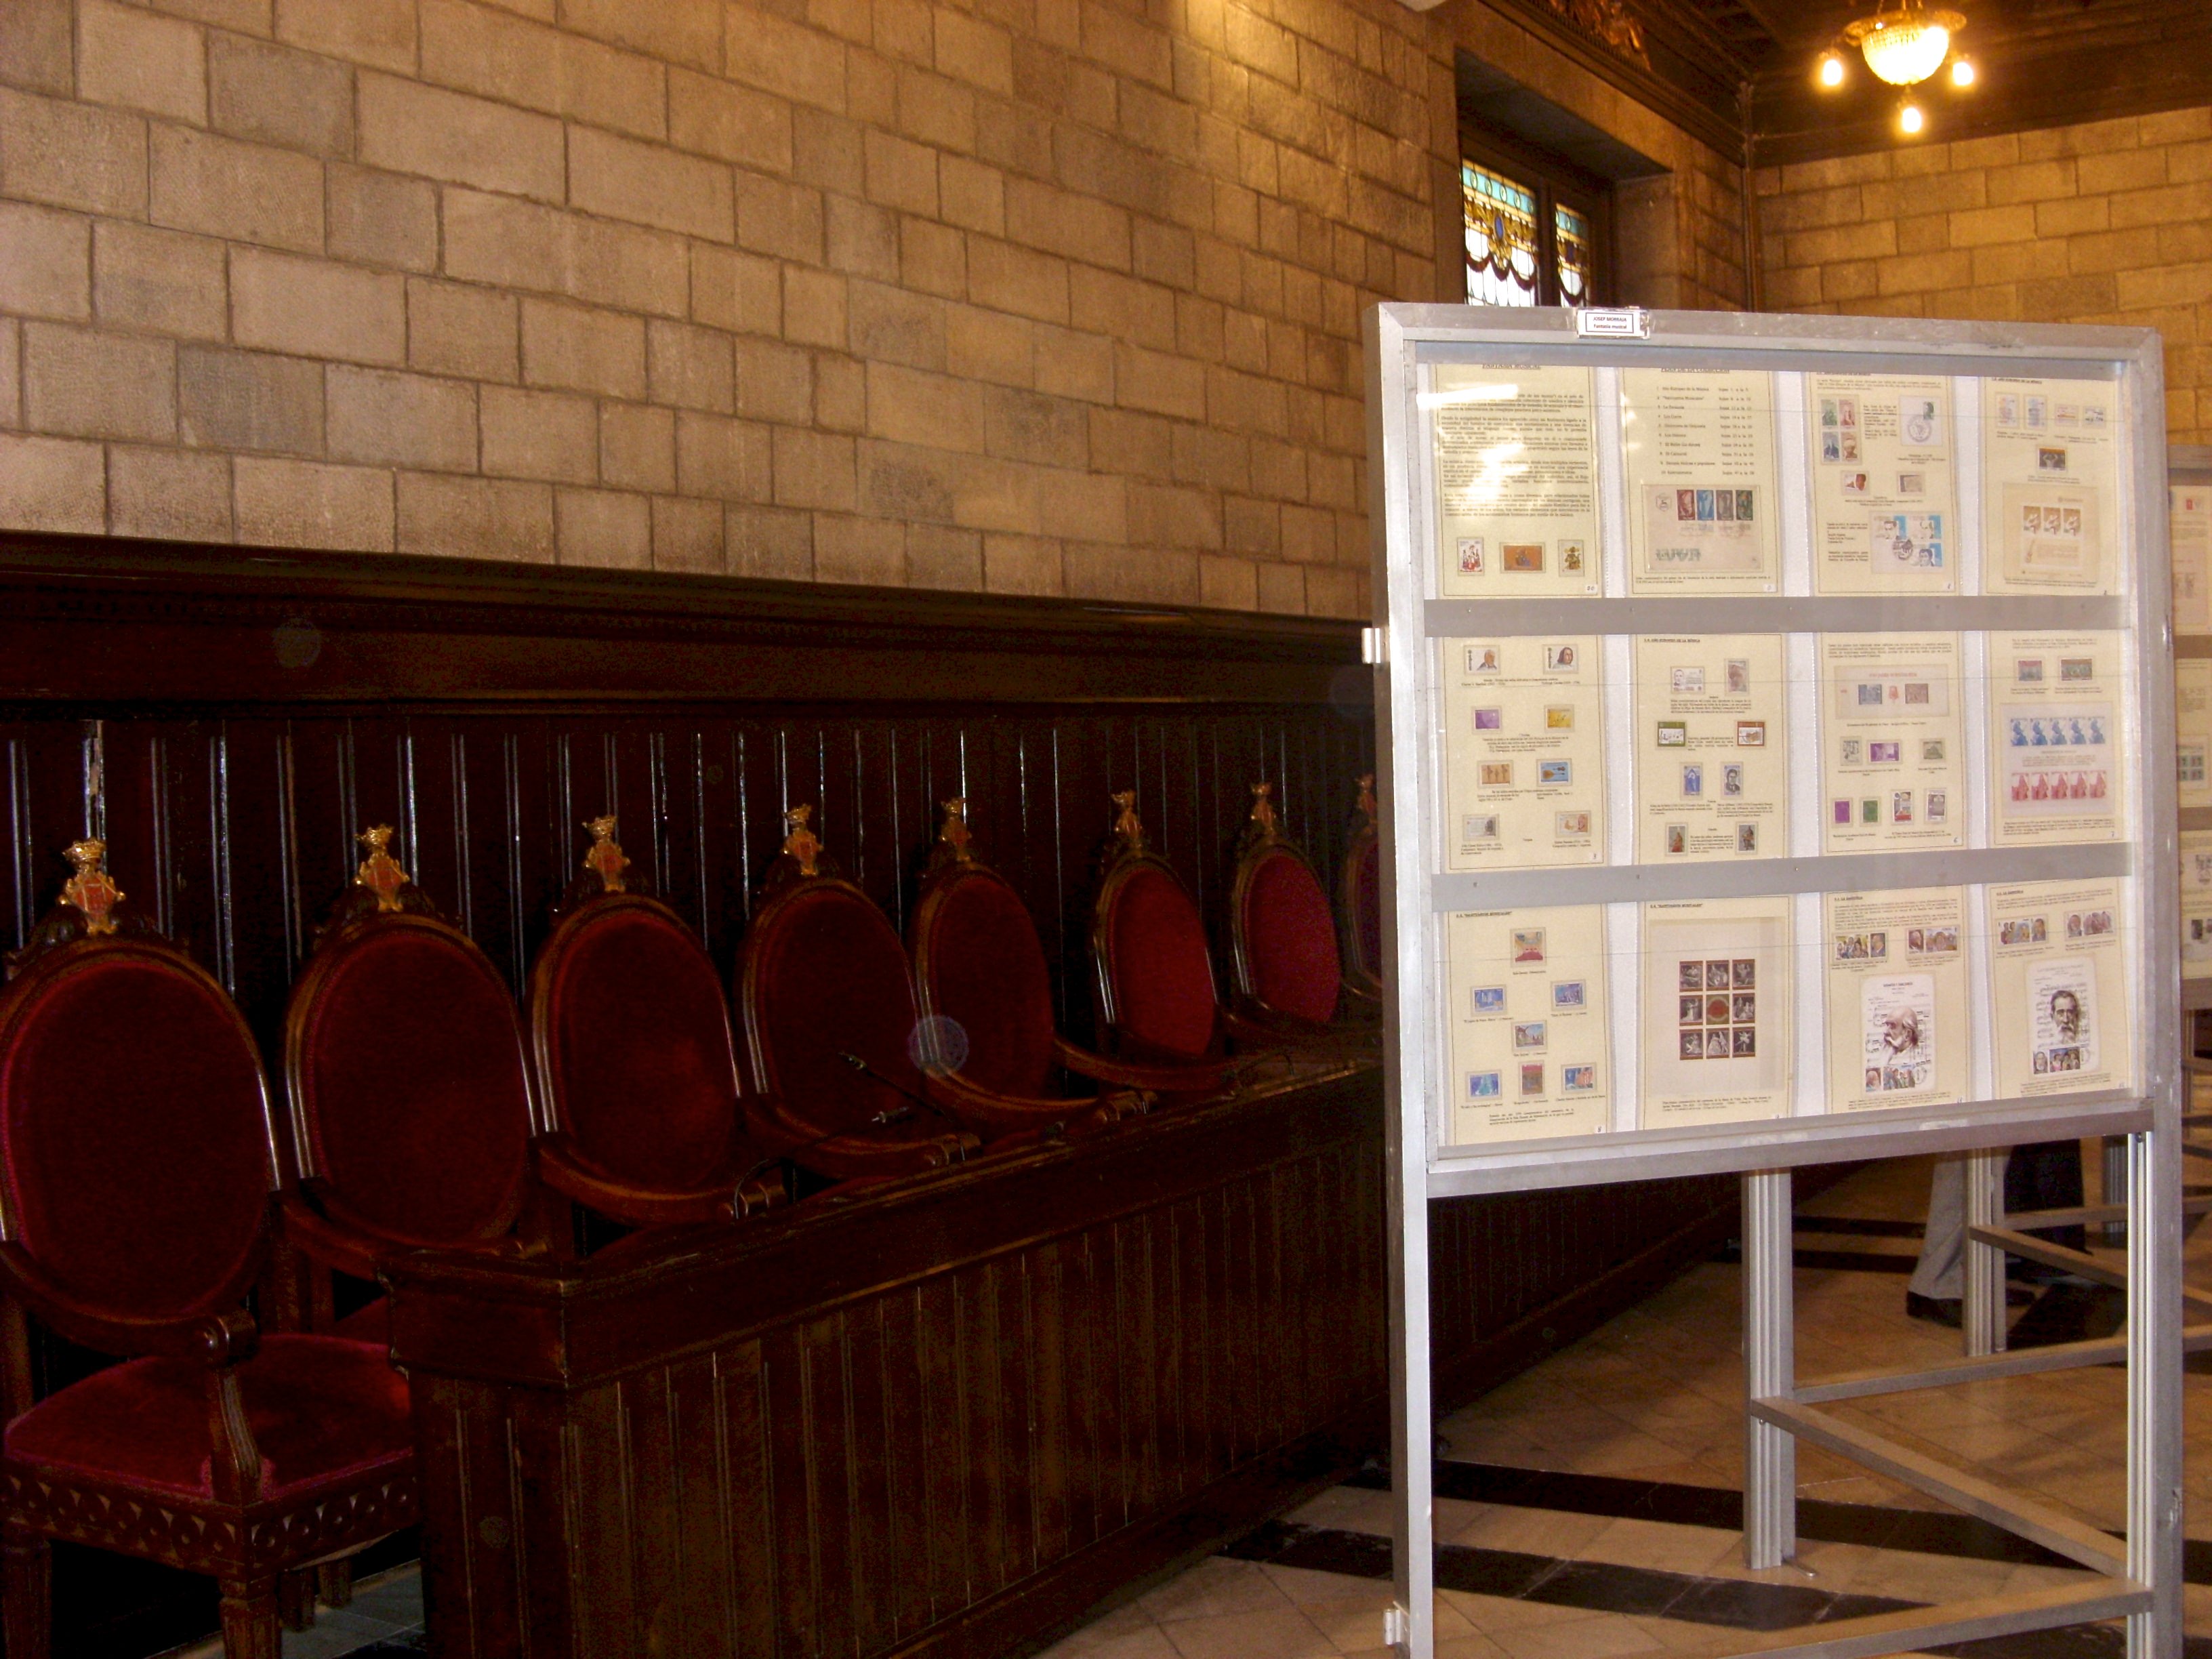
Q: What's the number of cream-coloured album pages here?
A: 12